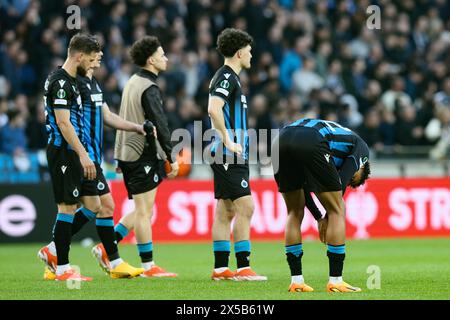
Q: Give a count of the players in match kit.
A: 4